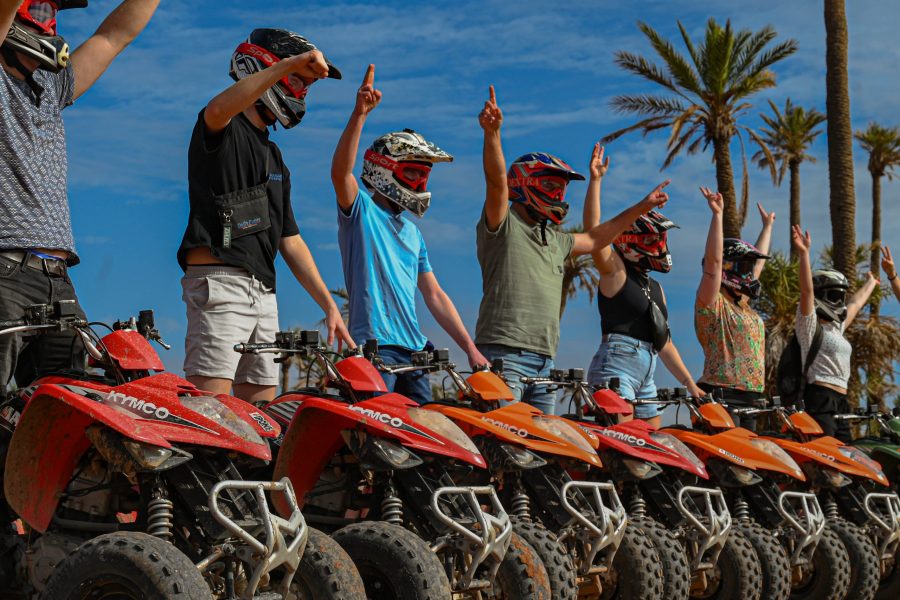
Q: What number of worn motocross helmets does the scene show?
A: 7